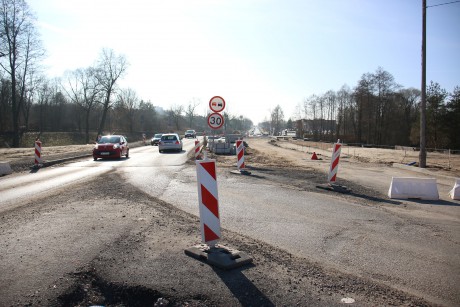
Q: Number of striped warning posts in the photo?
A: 5